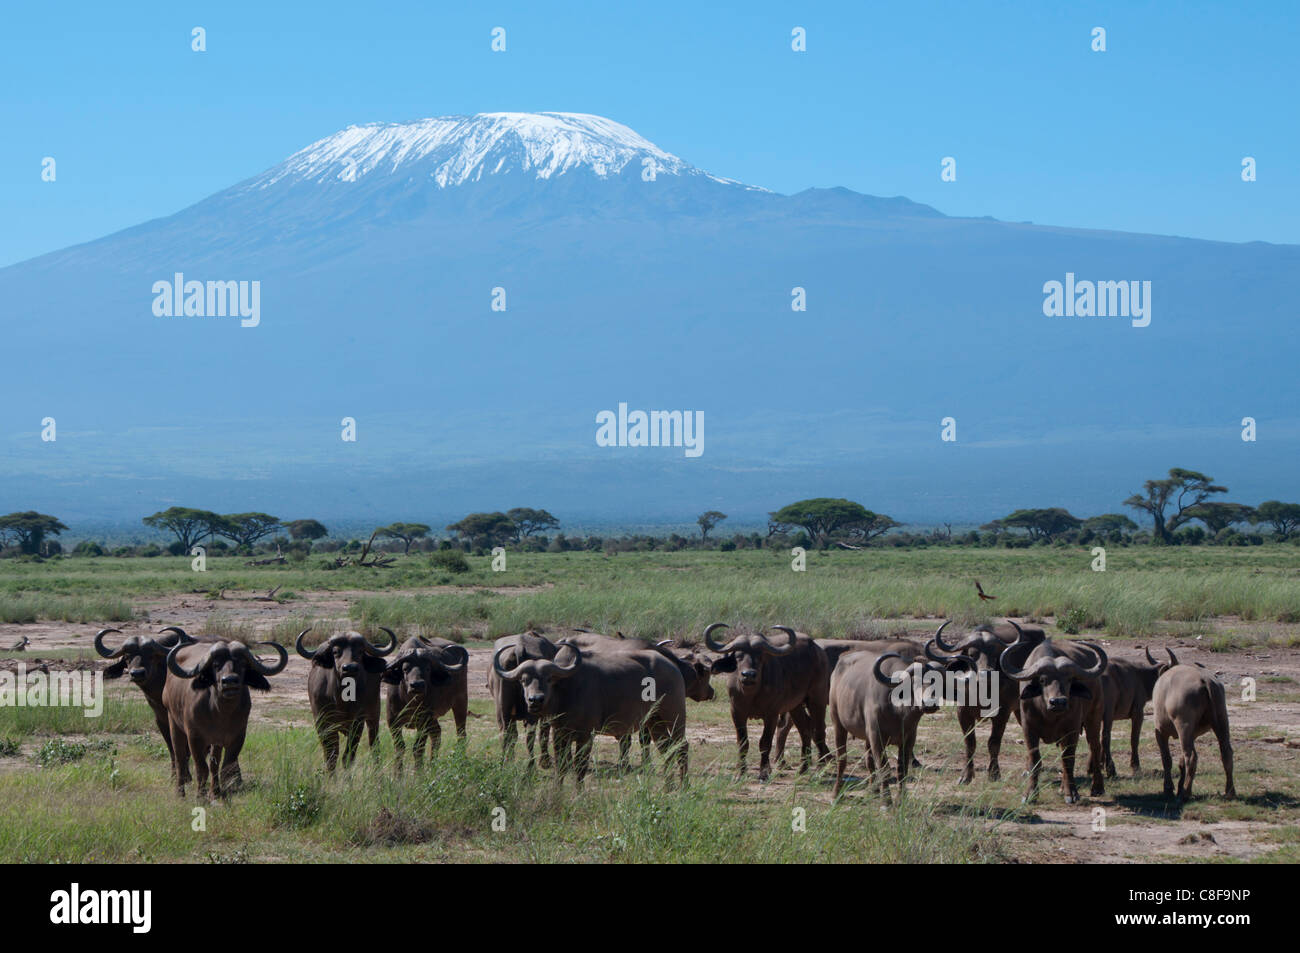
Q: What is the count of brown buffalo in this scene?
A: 14